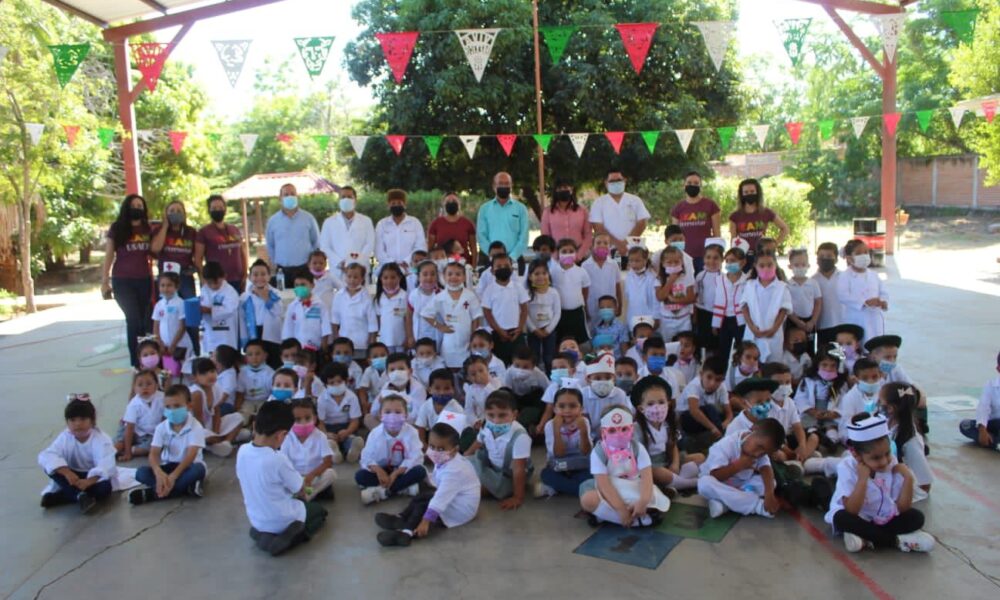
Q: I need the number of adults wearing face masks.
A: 12